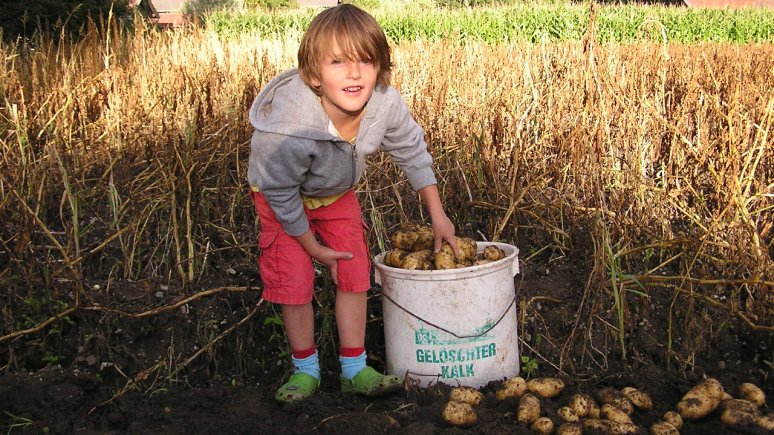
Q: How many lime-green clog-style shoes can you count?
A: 2